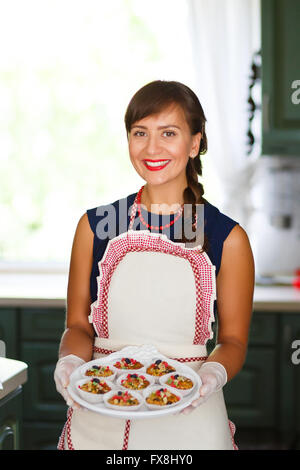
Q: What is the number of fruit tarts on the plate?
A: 8